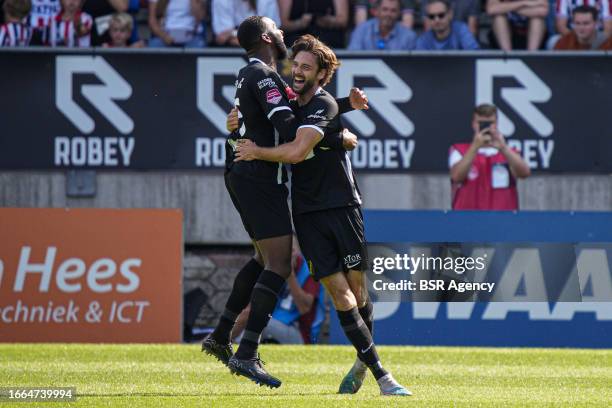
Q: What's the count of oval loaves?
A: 0